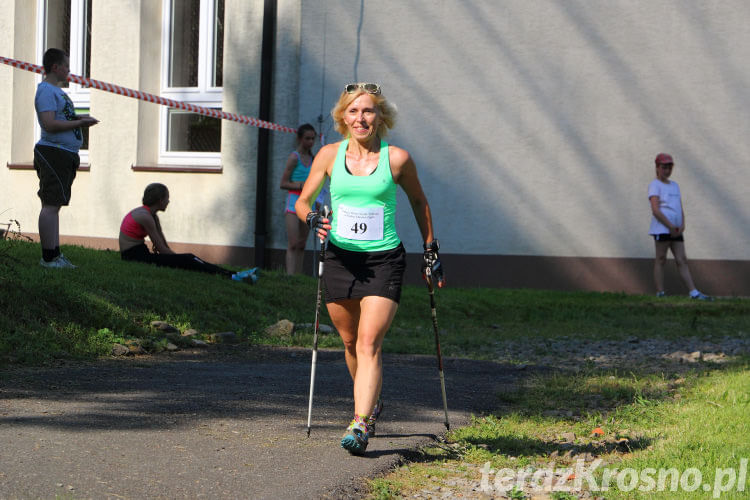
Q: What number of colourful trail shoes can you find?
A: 2